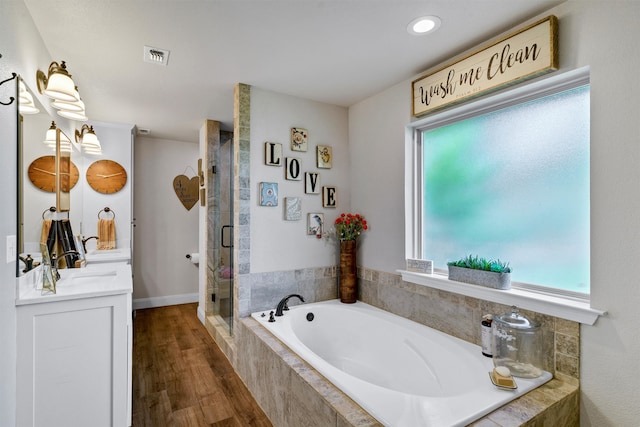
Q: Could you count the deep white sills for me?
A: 1